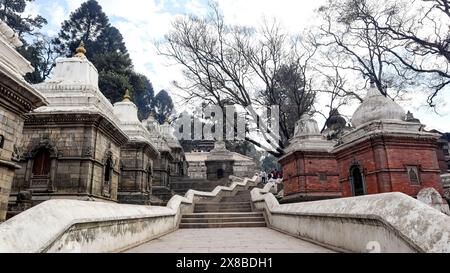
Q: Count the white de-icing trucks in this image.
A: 0